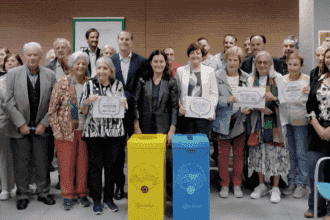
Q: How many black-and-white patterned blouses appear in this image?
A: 2